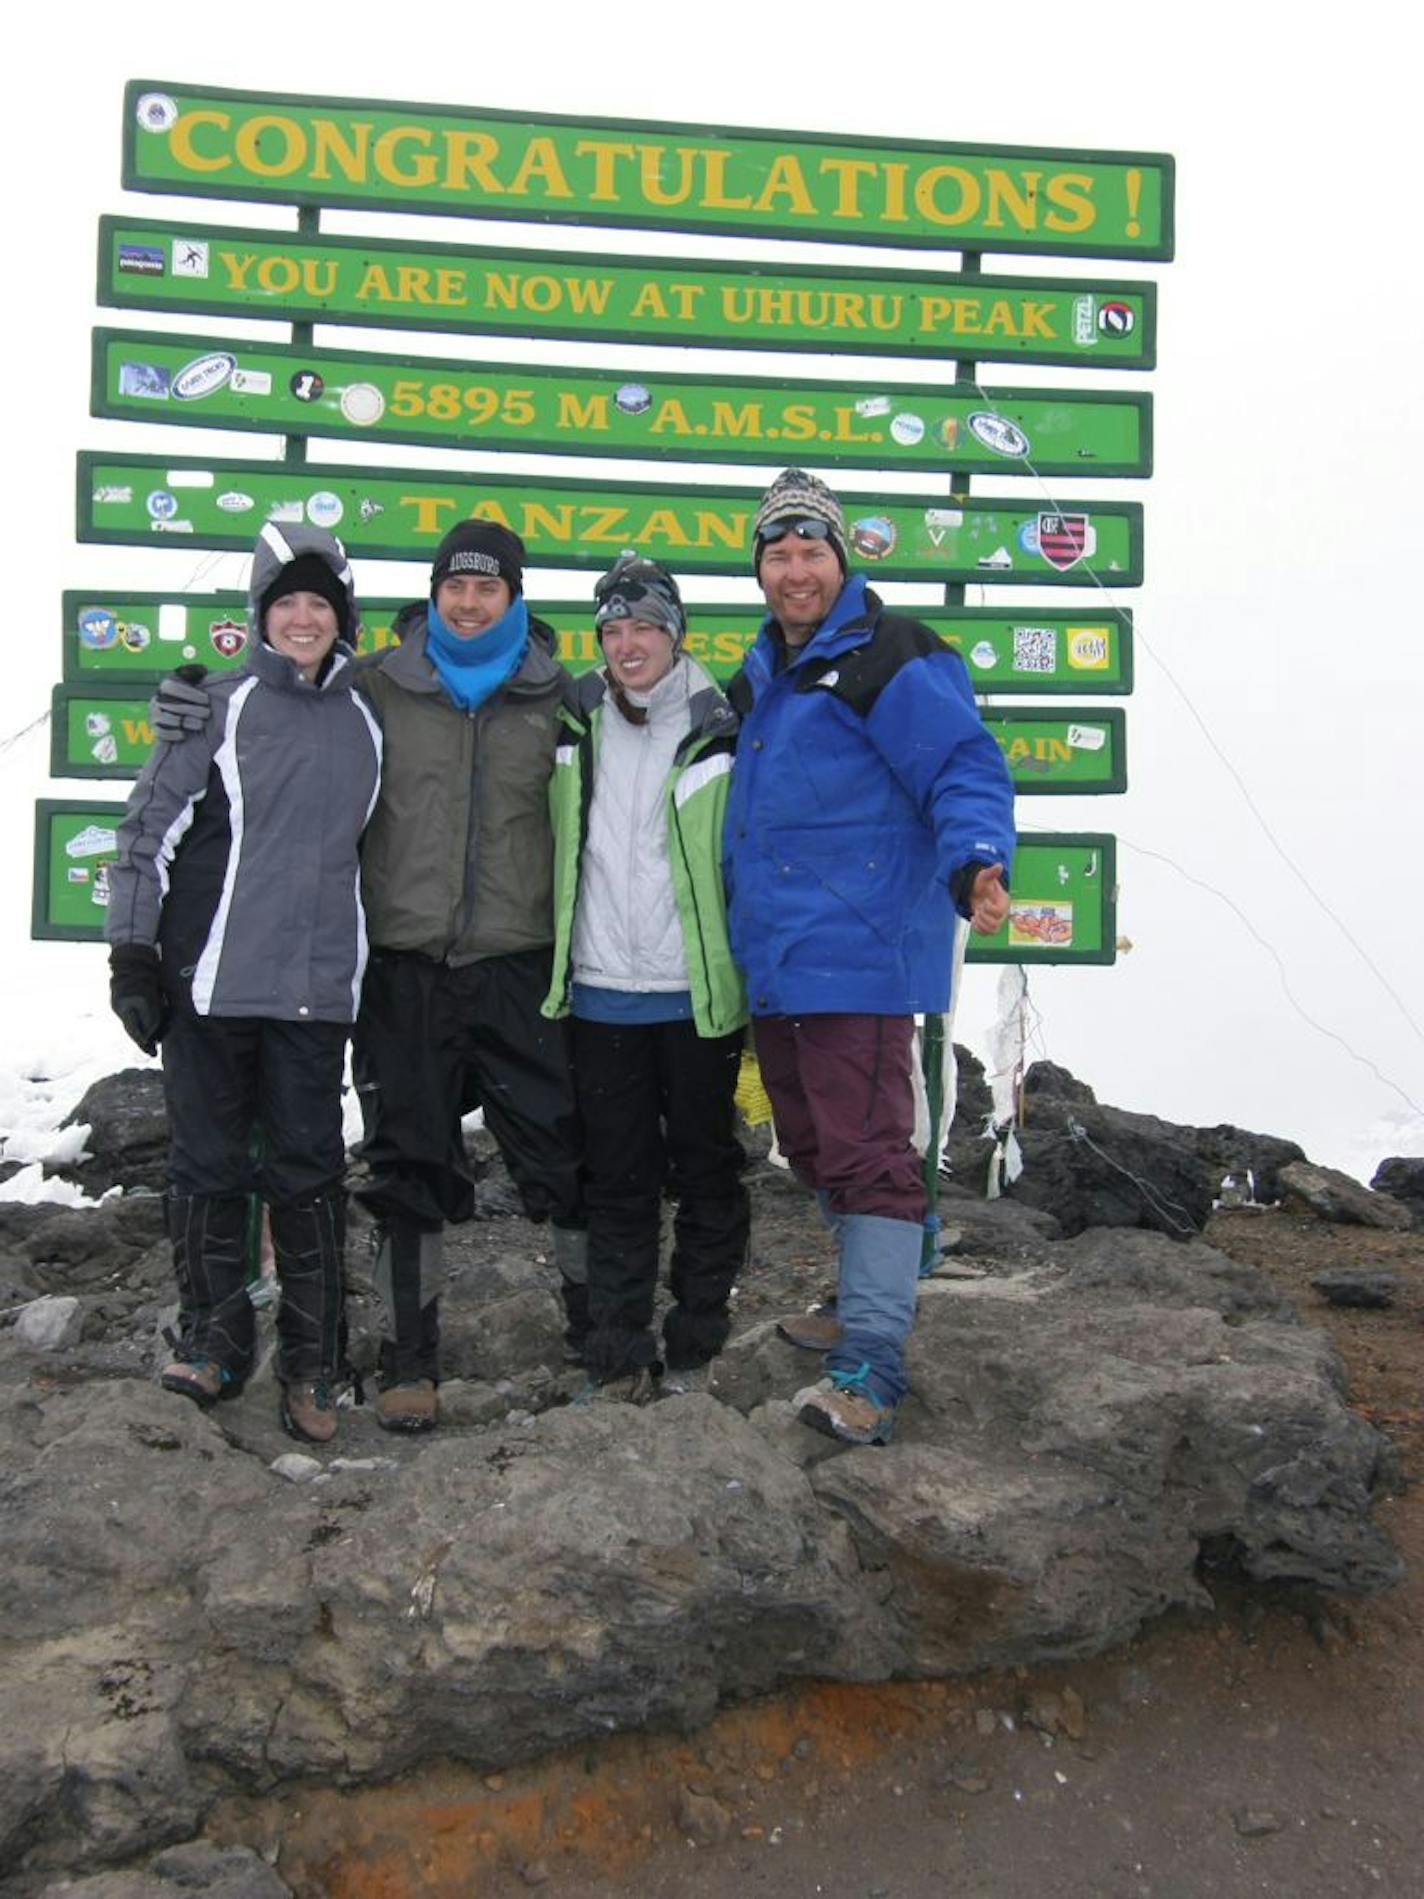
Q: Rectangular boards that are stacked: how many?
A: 7